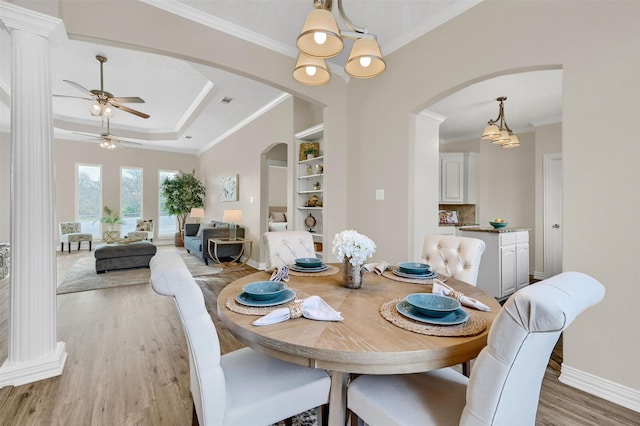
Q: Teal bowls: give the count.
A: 5